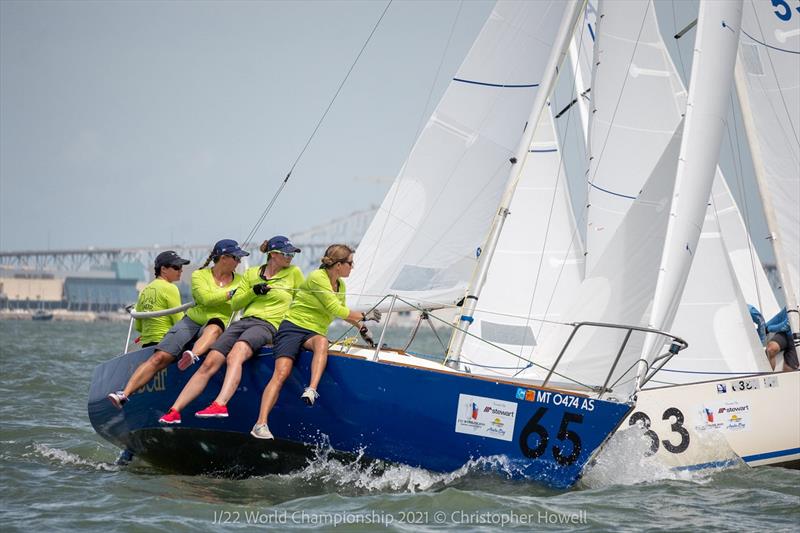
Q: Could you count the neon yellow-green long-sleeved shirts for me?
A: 4